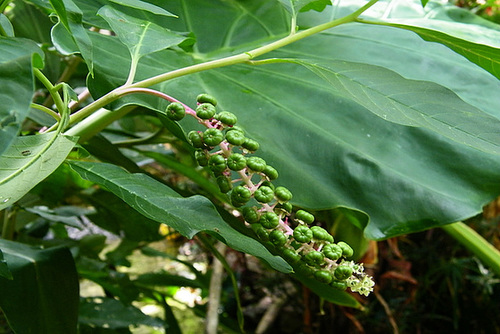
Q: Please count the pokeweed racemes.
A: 1